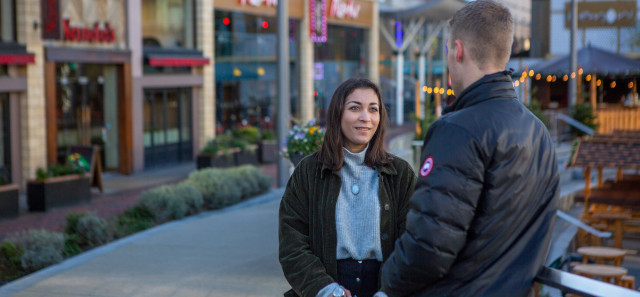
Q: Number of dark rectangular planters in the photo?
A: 5